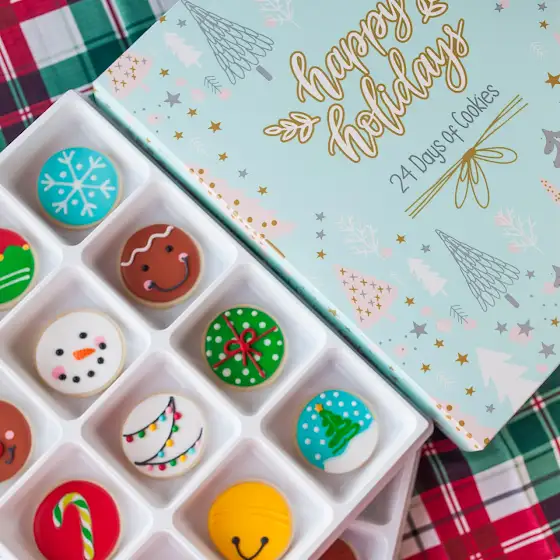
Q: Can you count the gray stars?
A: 14